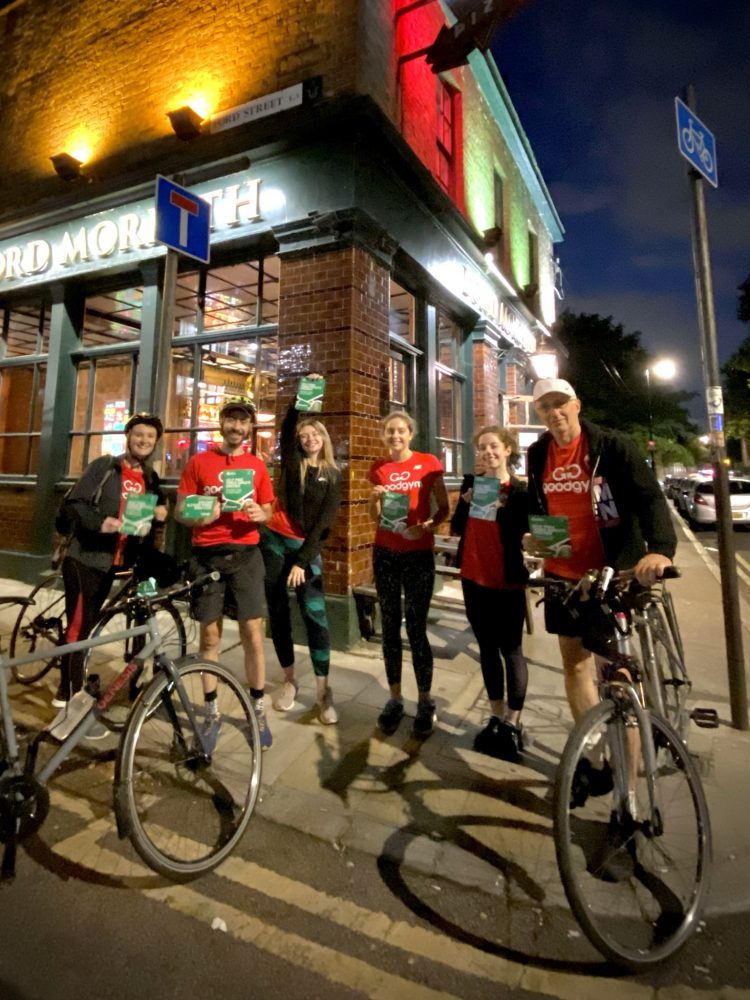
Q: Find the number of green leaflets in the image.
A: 7